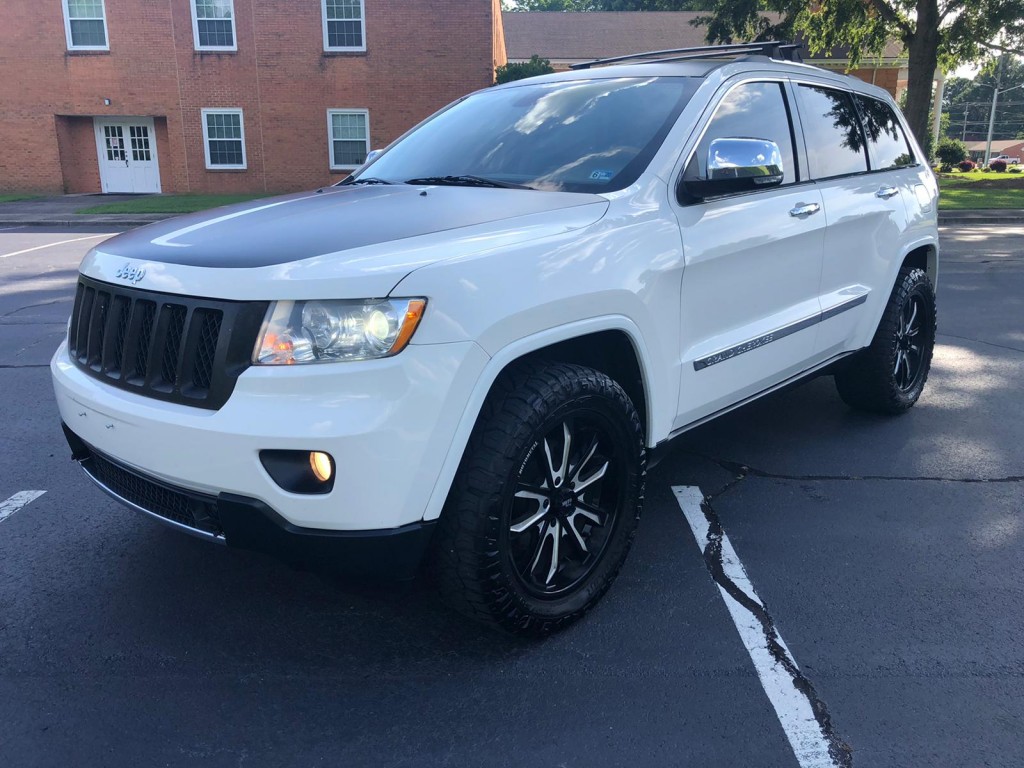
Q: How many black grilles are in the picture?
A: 2